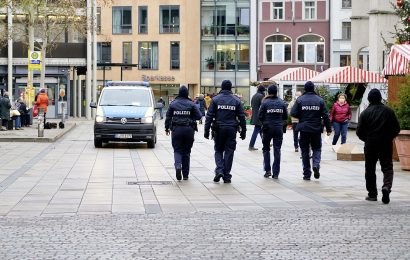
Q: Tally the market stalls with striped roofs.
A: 3